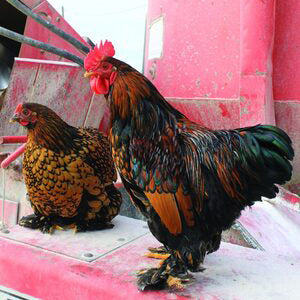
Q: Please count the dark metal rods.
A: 2